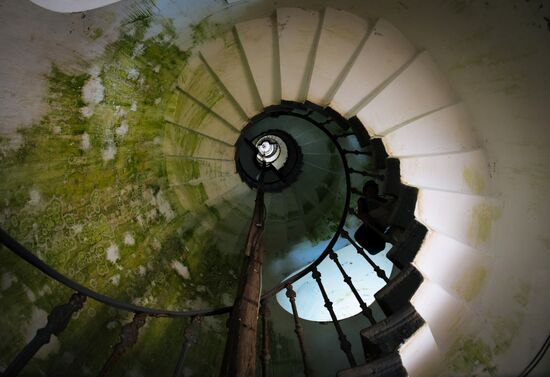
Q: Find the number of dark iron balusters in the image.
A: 15